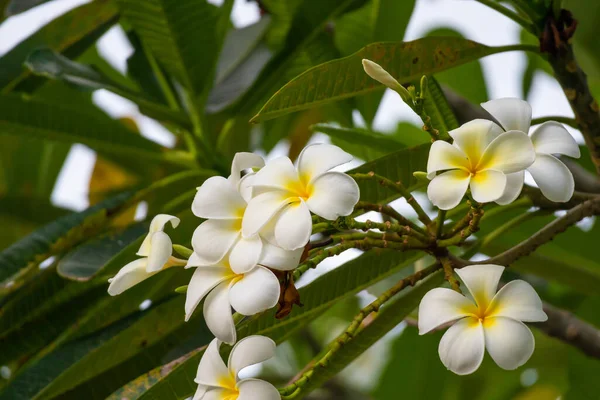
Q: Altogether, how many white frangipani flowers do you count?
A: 8